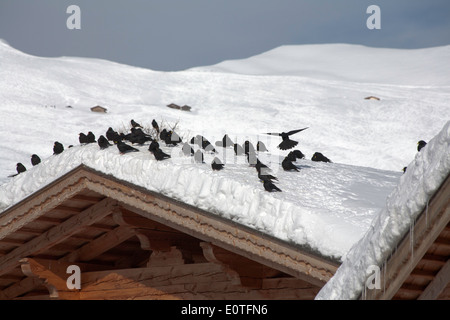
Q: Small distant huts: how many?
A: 4